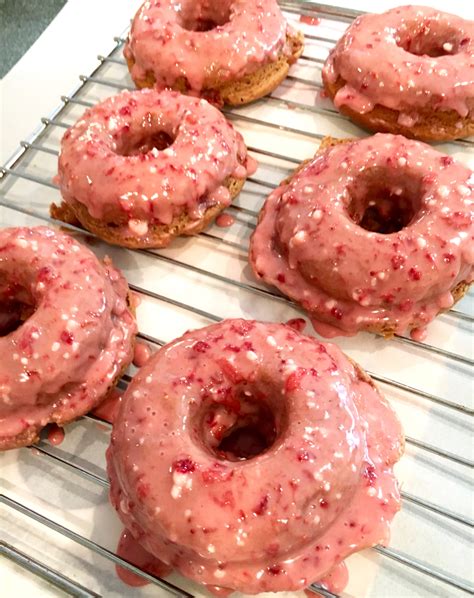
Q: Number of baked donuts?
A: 6